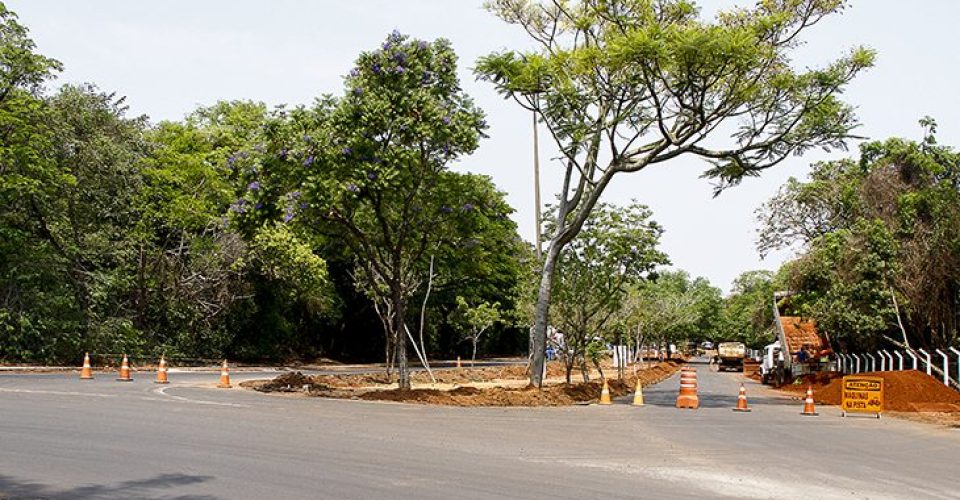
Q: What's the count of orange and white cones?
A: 6